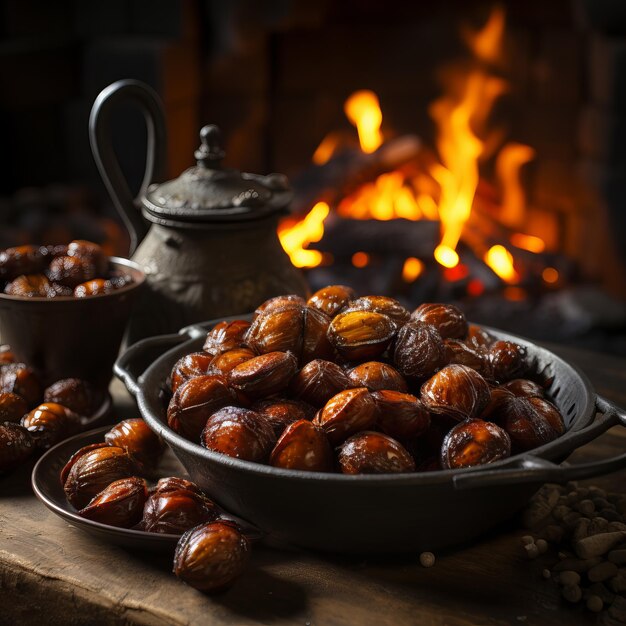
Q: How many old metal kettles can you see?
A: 1